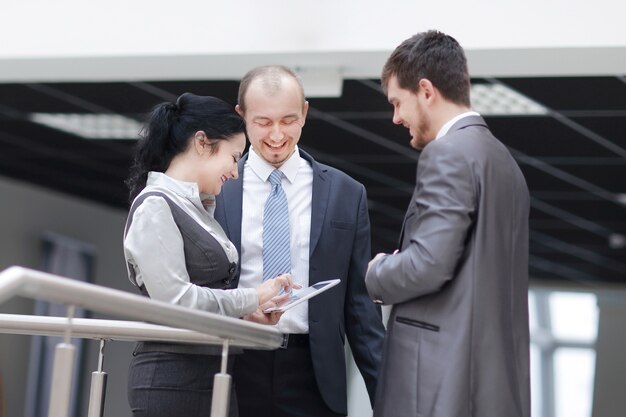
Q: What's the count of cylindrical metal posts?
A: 3